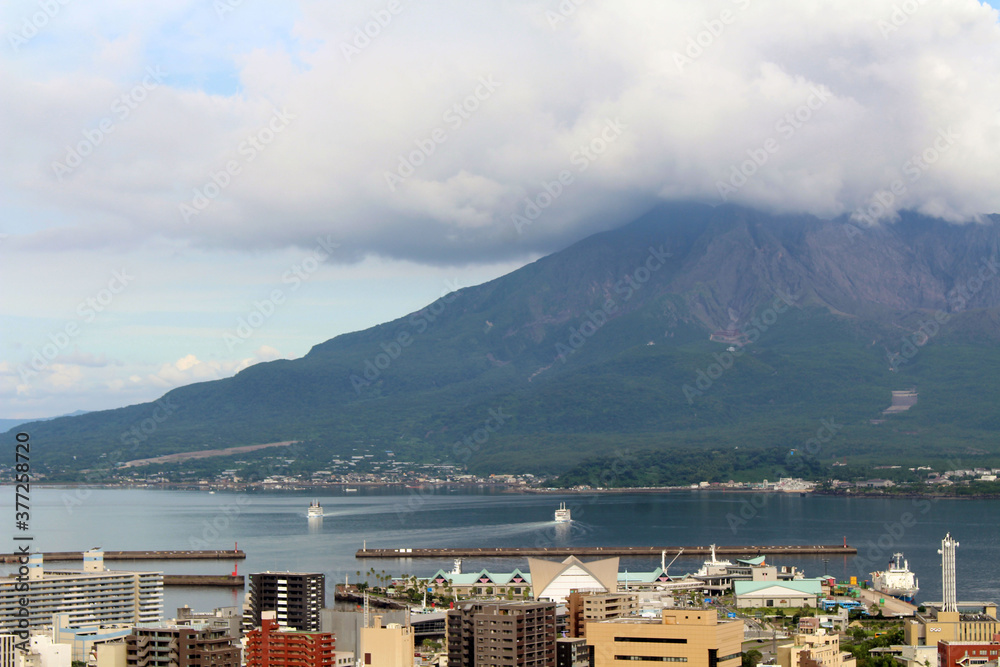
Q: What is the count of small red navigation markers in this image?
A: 3